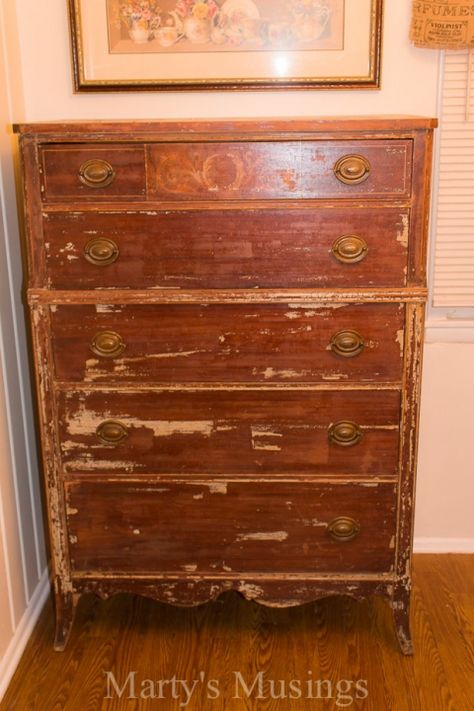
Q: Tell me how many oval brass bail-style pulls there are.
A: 9